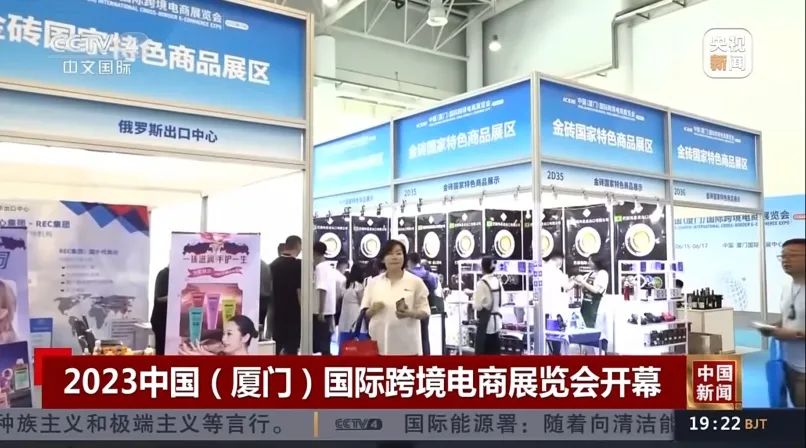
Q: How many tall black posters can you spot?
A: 9